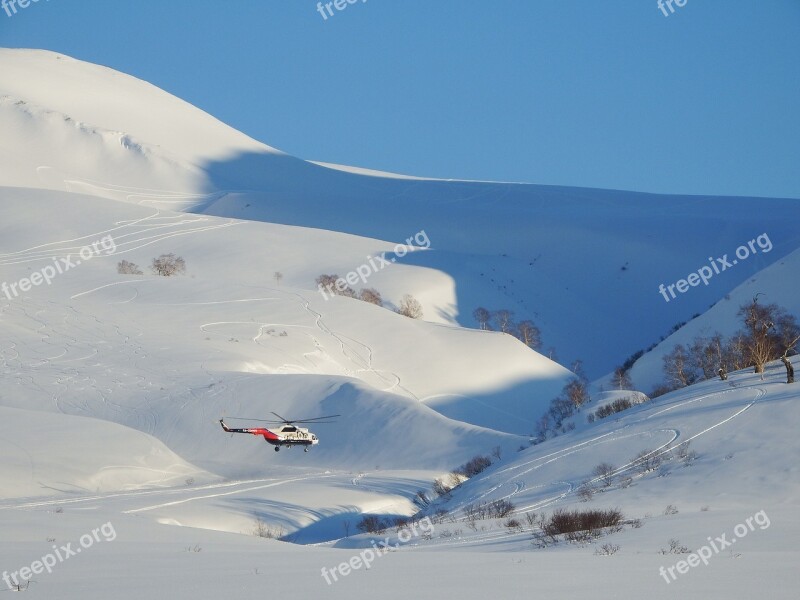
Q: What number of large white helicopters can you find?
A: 1